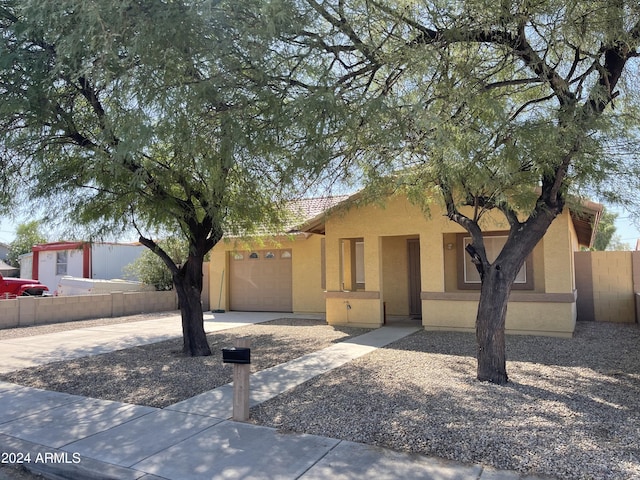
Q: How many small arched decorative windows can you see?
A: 4